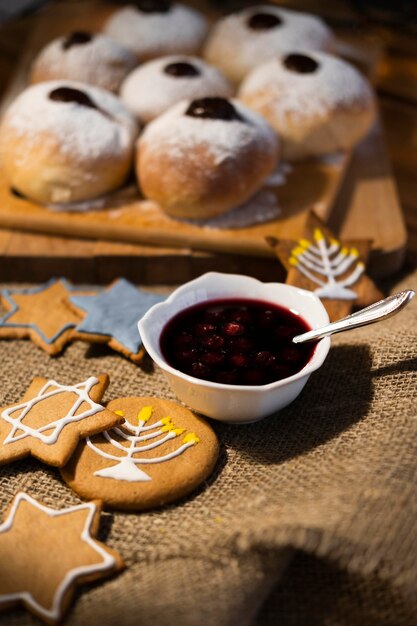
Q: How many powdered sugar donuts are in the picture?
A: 7